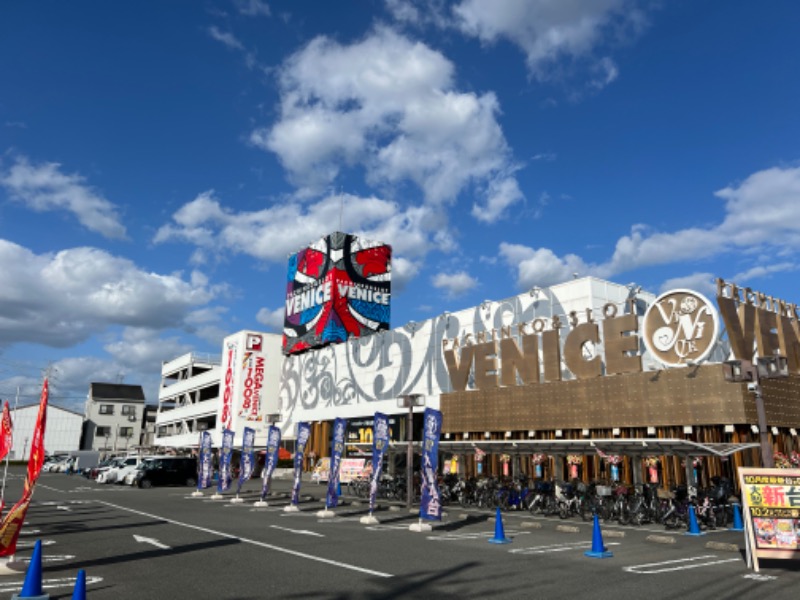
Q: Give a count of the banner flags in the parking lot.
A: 10